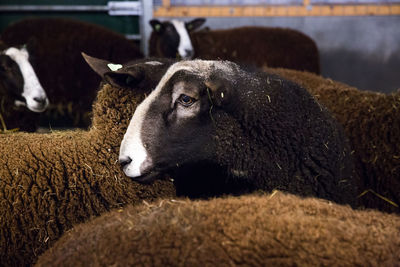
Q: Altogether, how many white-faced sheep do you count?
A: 3